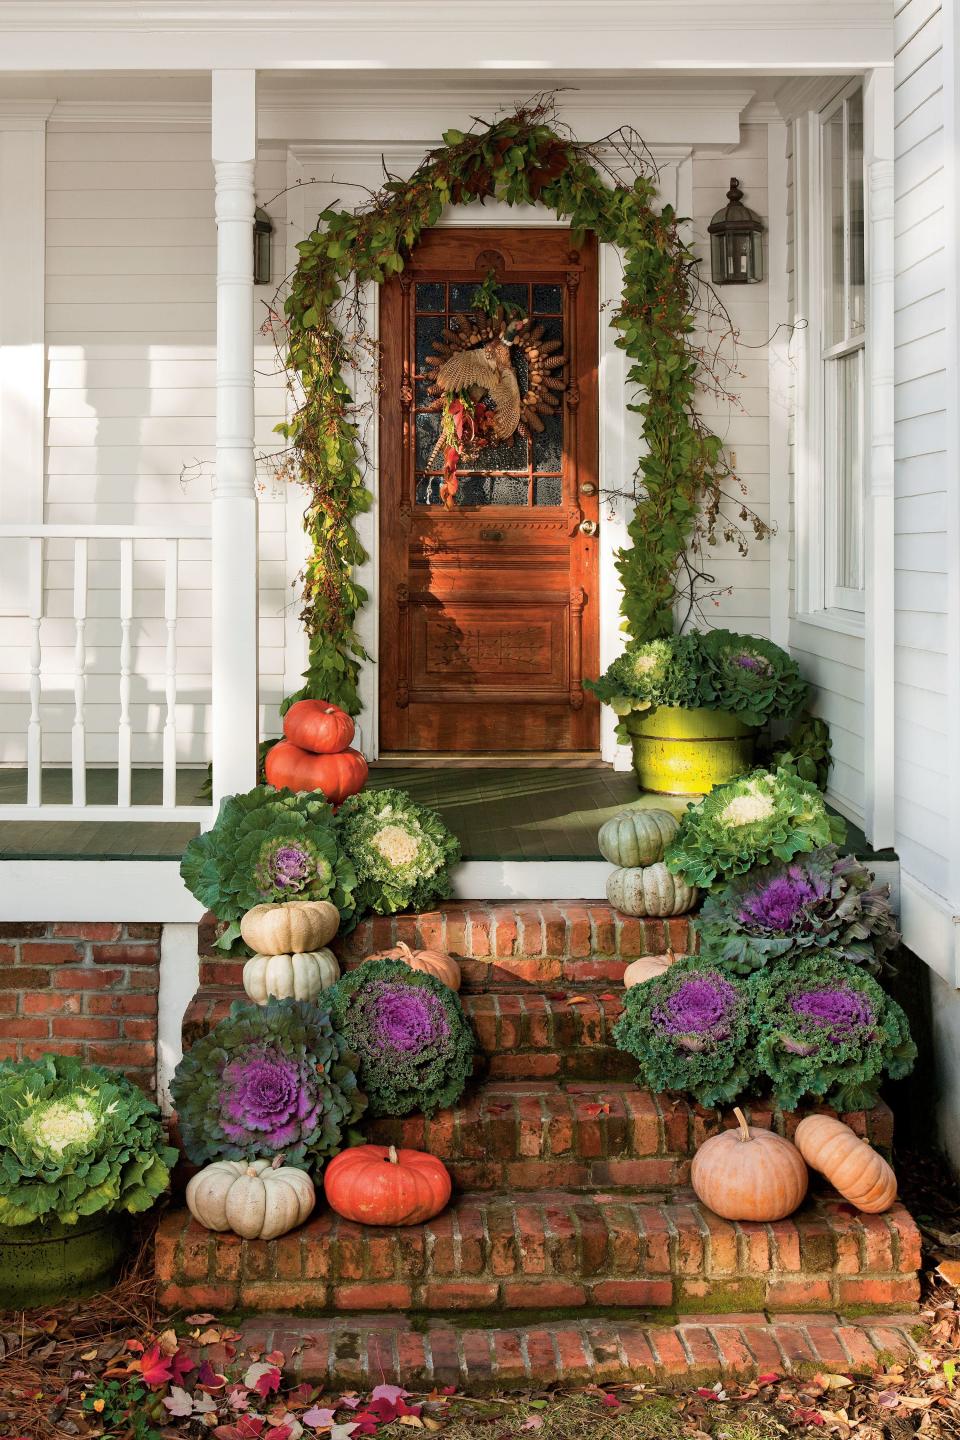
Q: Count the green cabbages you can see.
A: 4